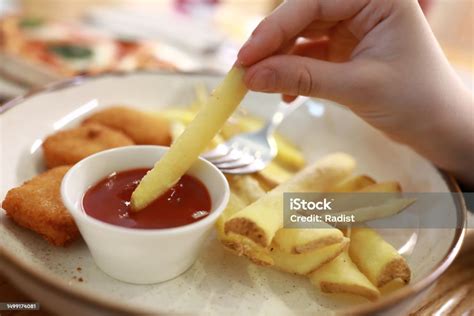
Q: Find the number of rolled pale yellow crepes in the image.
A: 0